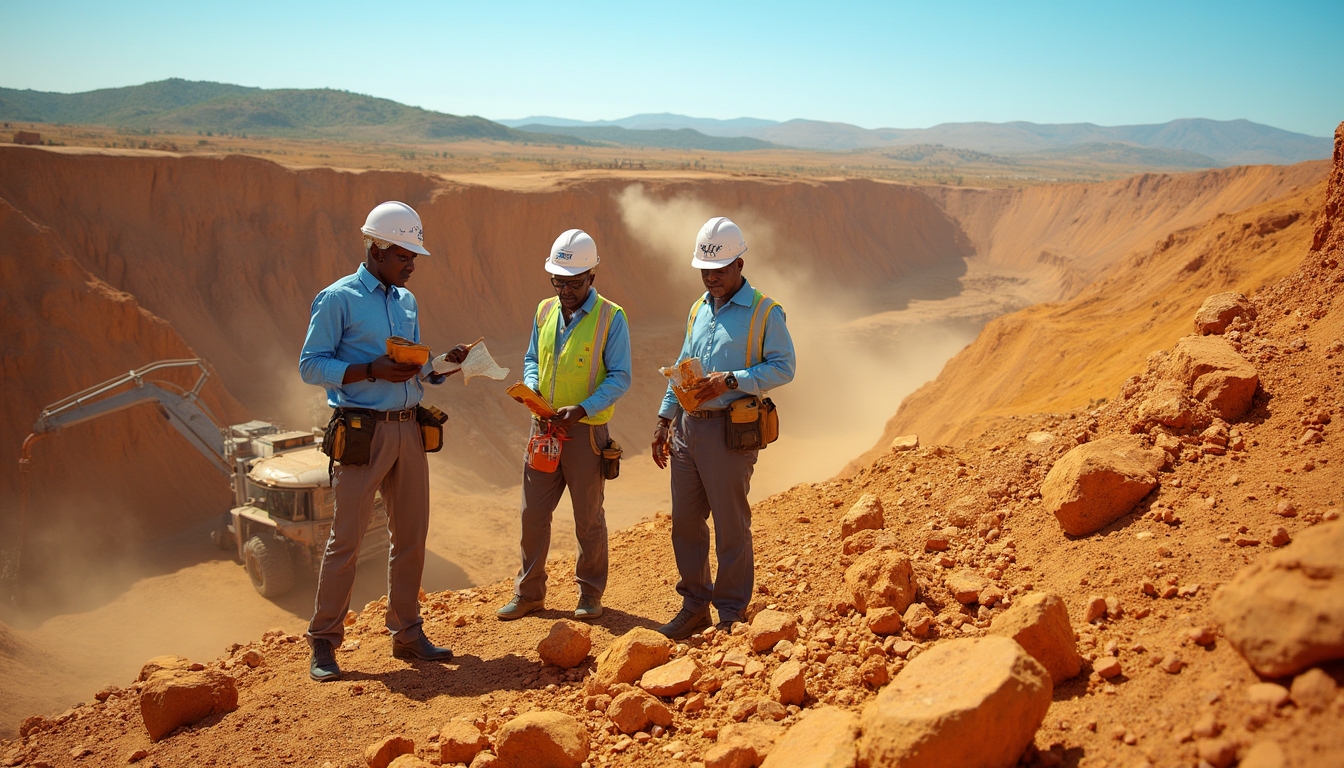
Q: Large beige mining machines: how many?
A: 1